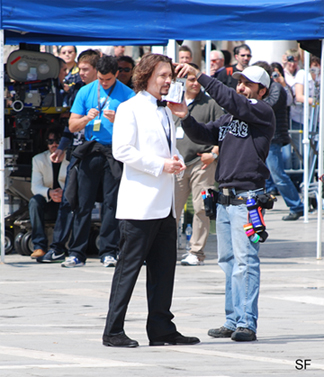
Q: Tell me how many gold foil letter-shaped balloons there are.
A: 0